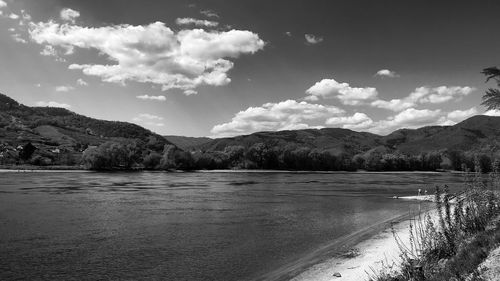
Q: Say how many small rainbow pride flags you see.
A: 0